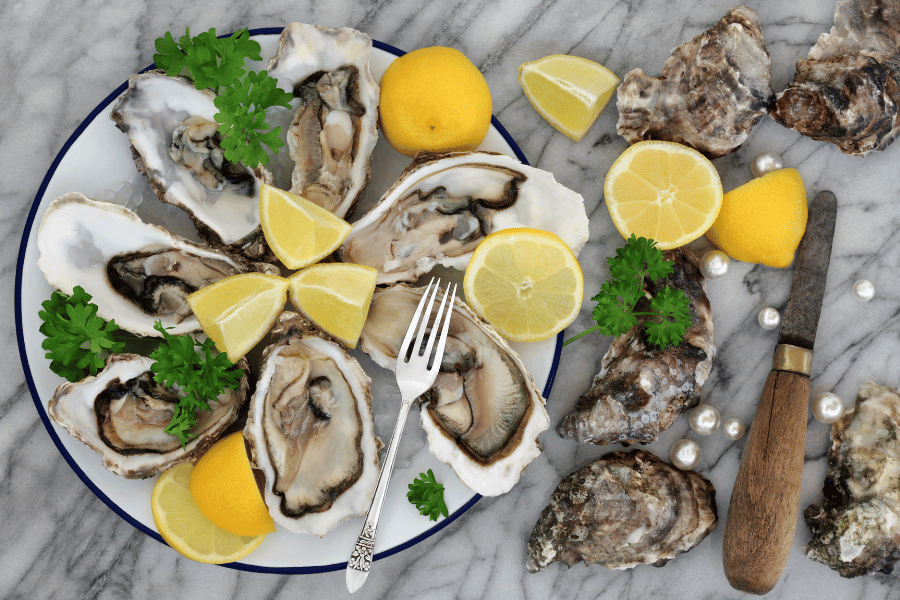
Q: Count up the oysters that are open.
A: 7